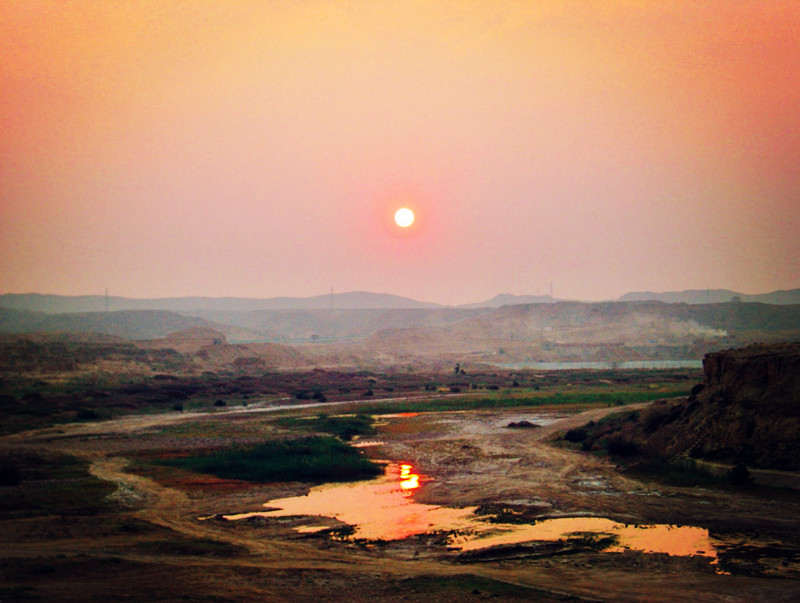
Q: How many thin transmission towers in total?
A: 4